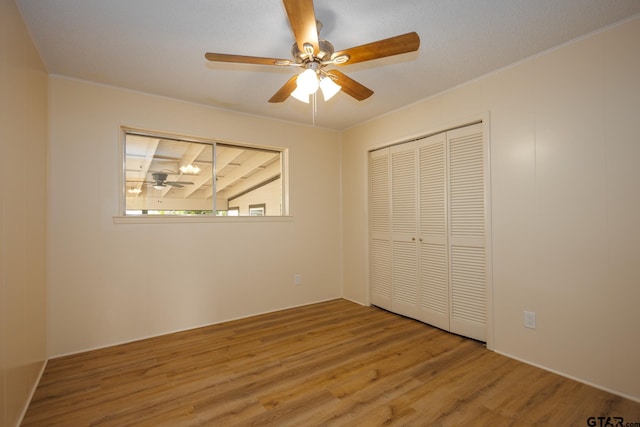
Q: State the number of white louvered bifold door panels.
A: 4